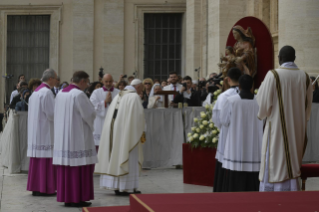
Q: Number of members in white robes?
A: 7